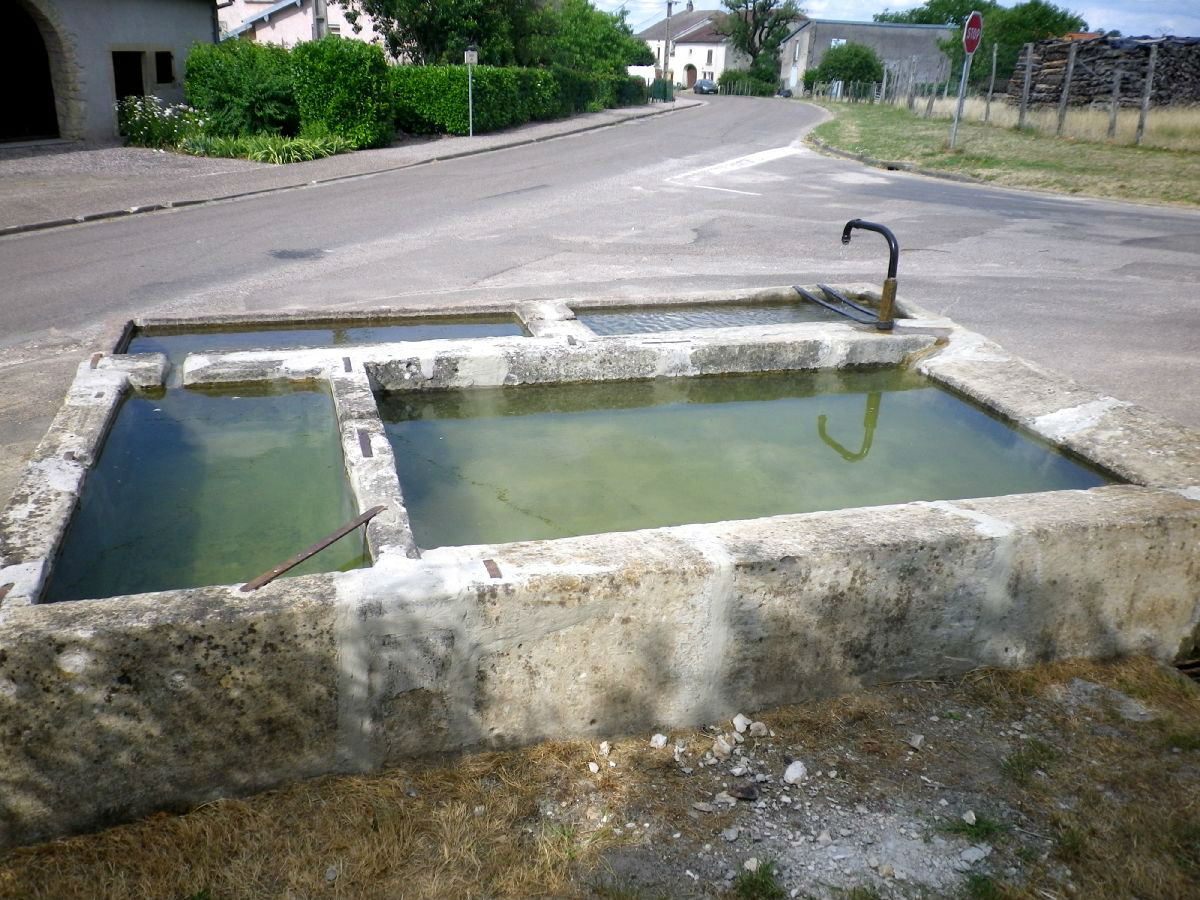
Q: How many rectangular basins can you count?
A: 4